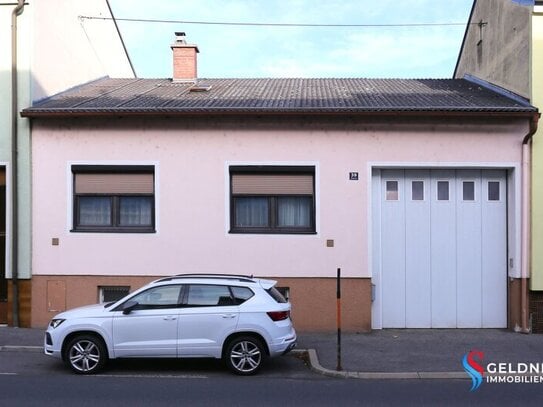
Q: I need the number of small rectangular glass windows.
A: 5